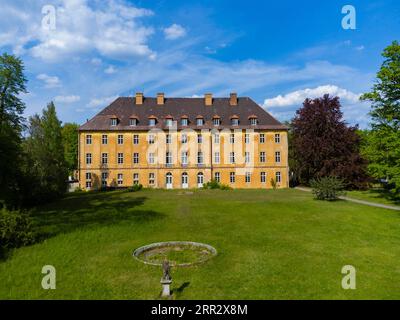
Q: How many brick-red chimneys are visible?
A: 4